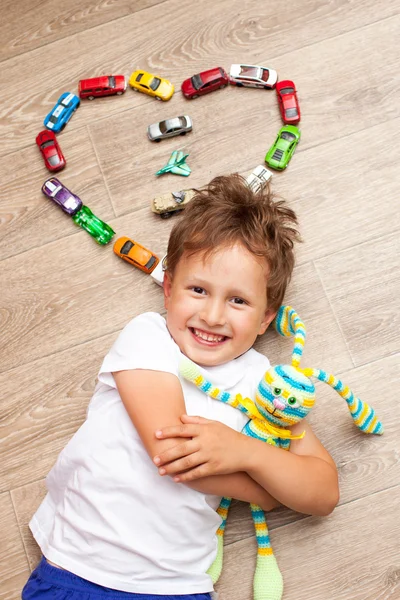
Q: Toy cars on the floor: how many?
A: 15